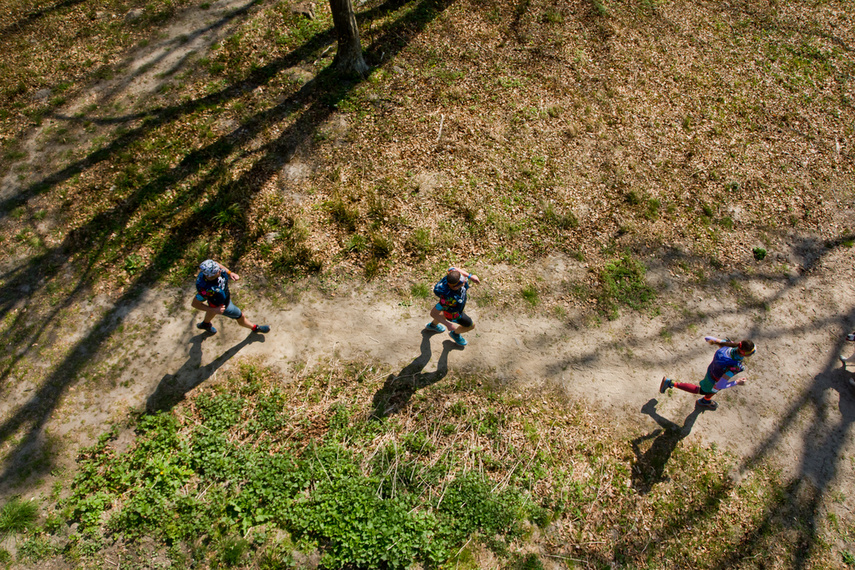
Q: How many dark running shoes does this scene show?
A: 4